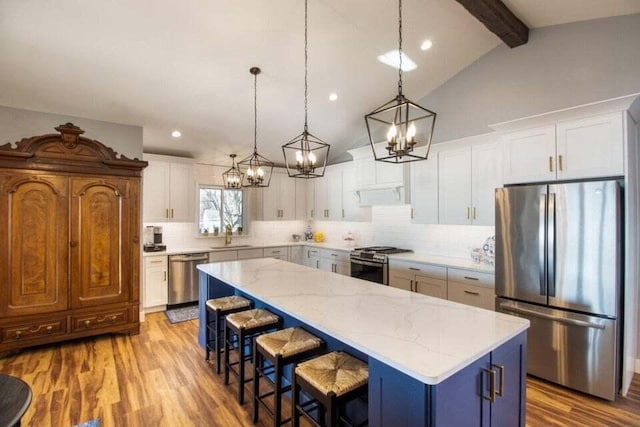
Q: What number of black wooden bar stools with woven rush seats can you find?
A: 4